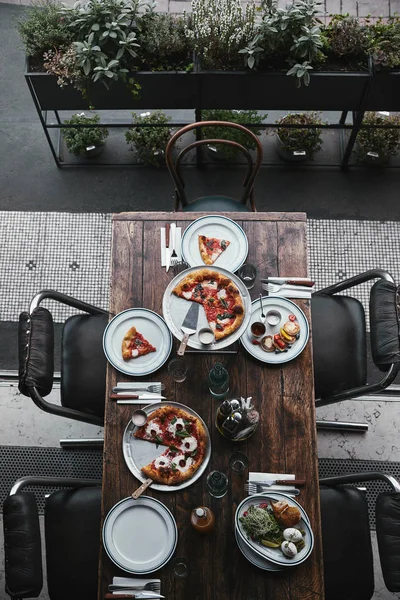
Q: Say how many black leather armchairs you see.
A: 4